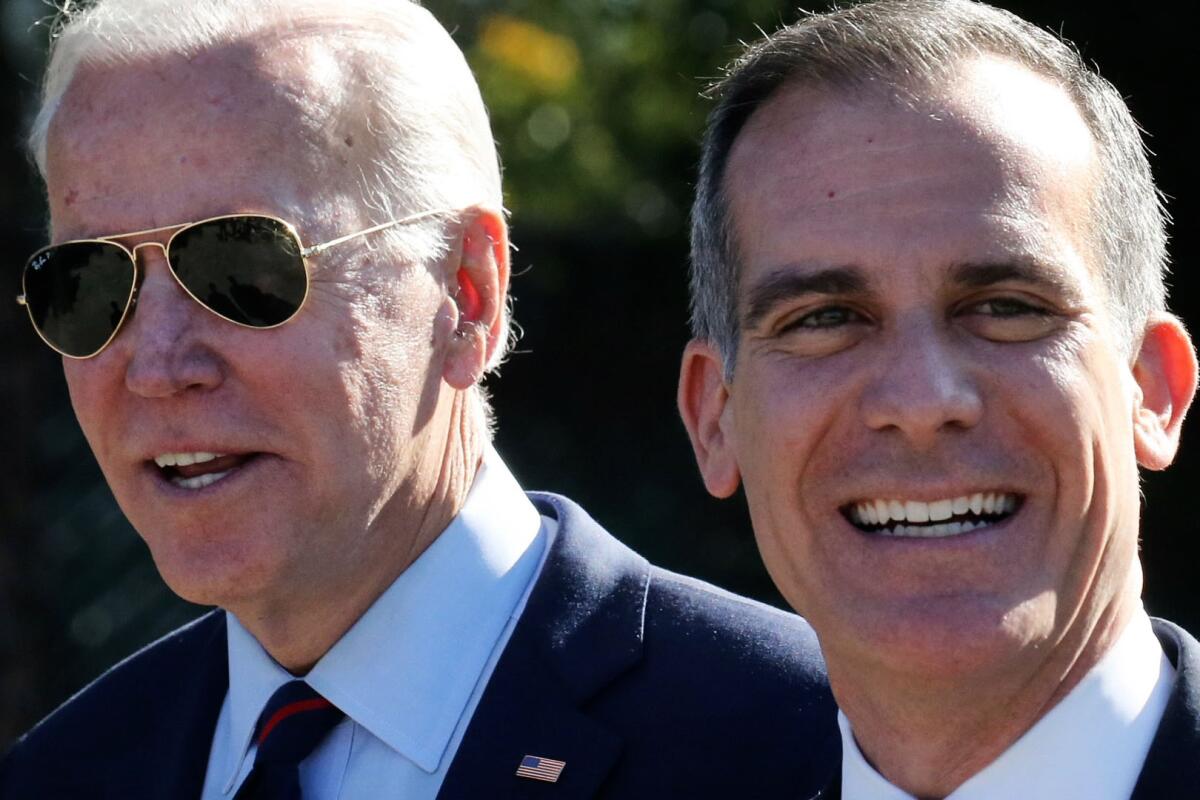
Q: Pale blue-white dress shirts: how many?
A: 2